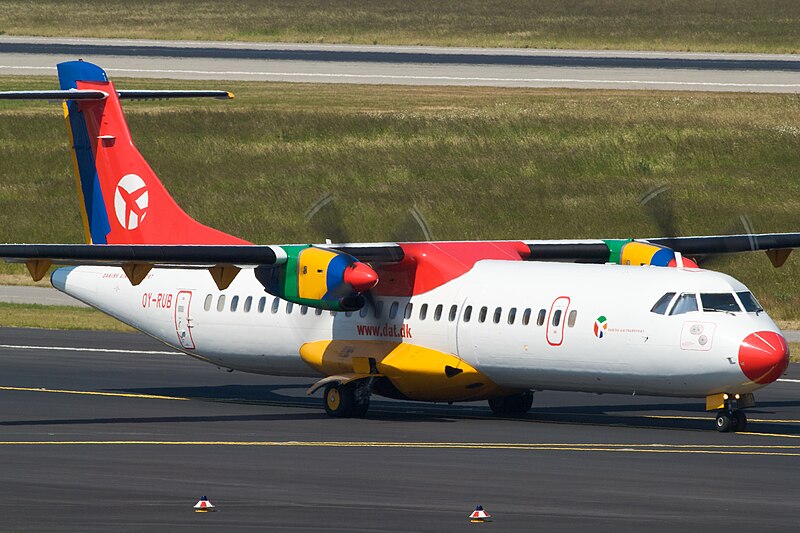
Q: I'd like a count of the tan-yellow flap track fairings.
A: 4